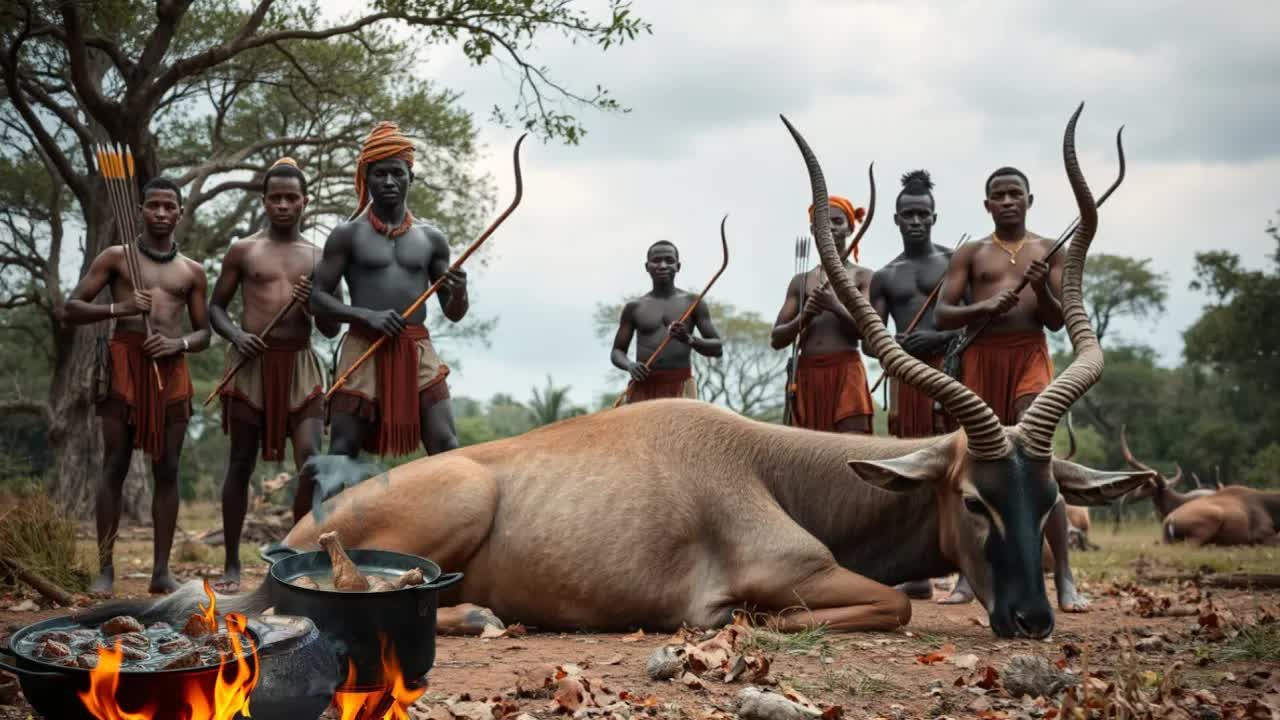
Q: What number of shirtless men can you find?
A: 7